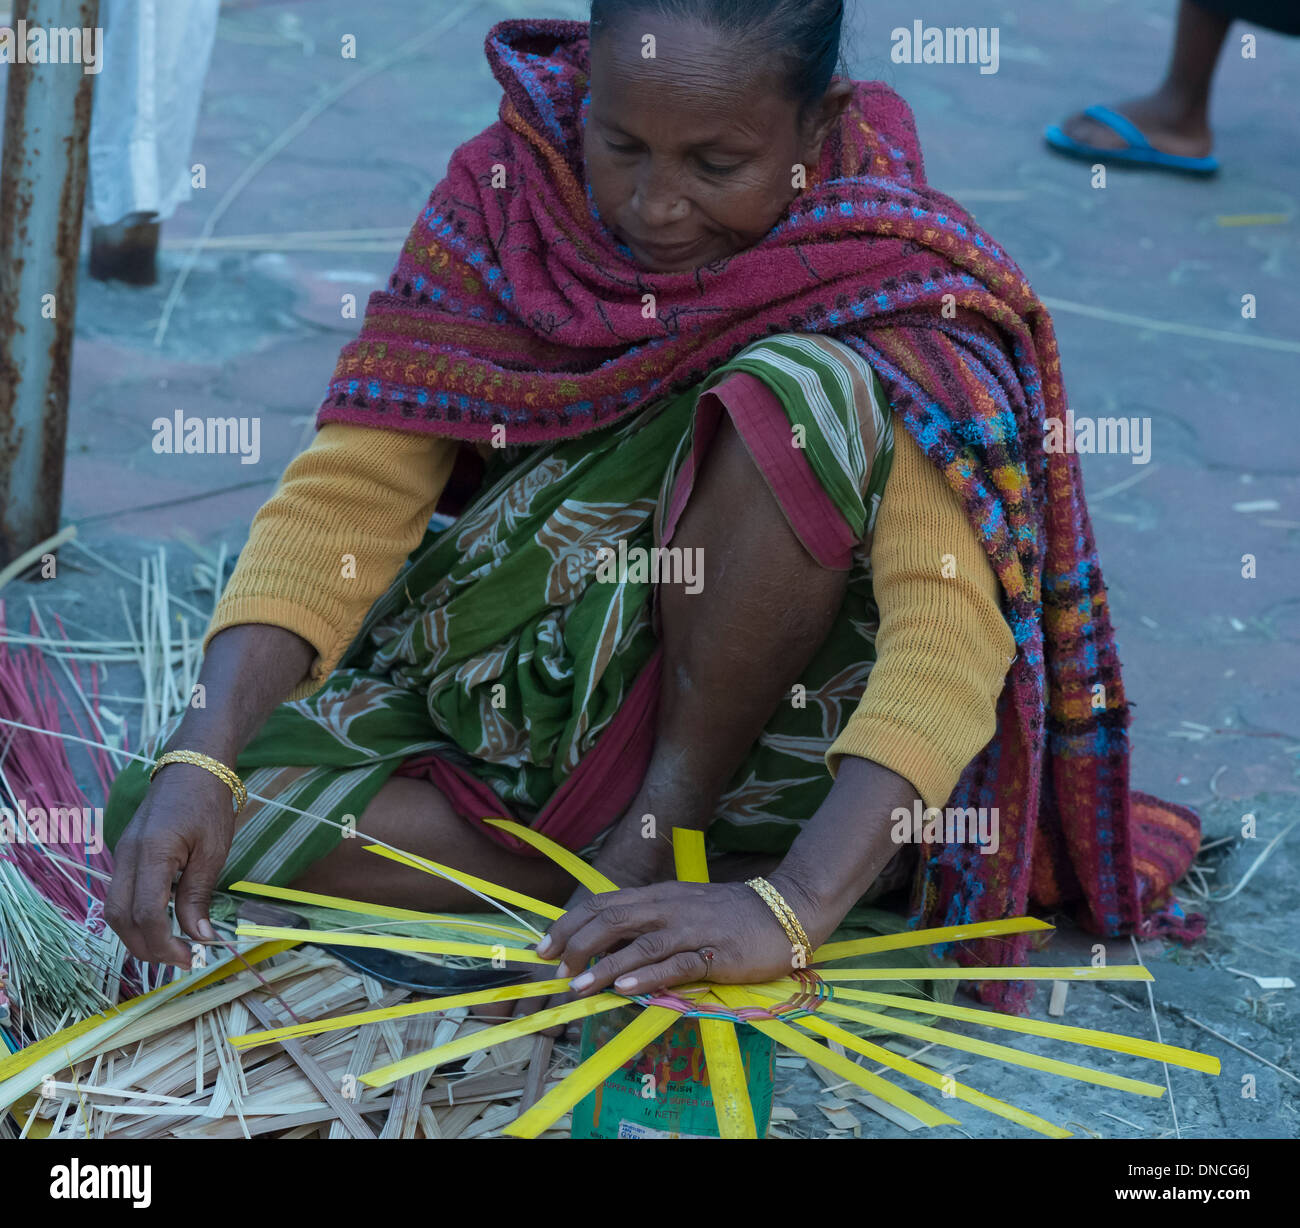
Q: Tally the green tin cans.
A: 1